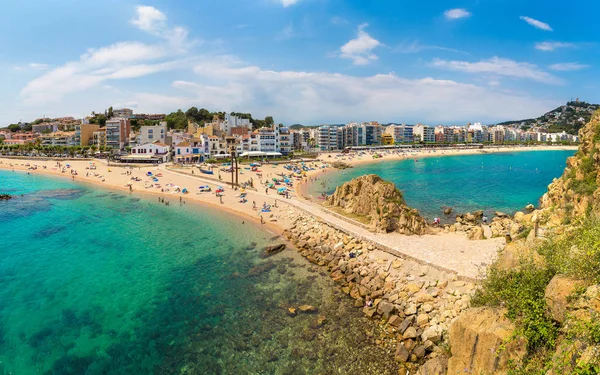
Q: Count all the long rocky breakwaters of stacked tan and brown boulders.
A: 1